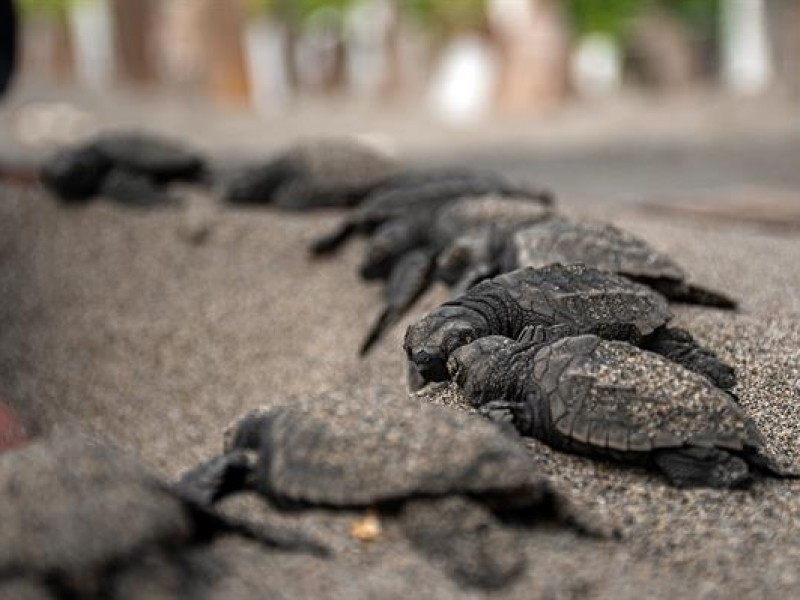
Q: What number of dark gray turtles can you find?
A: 9